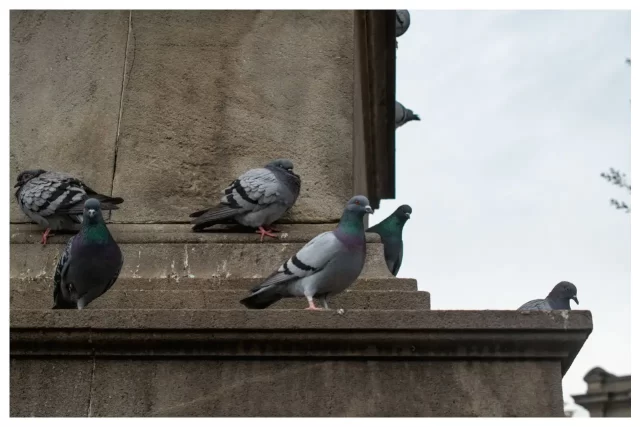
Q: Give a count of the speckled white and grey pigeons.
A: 2